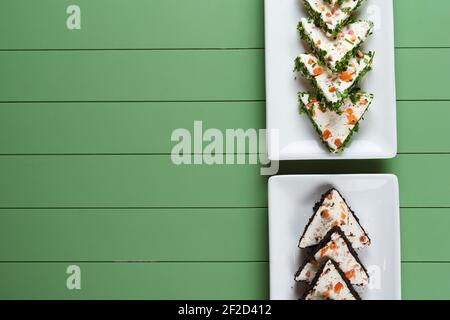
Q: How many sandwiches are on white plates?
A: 7